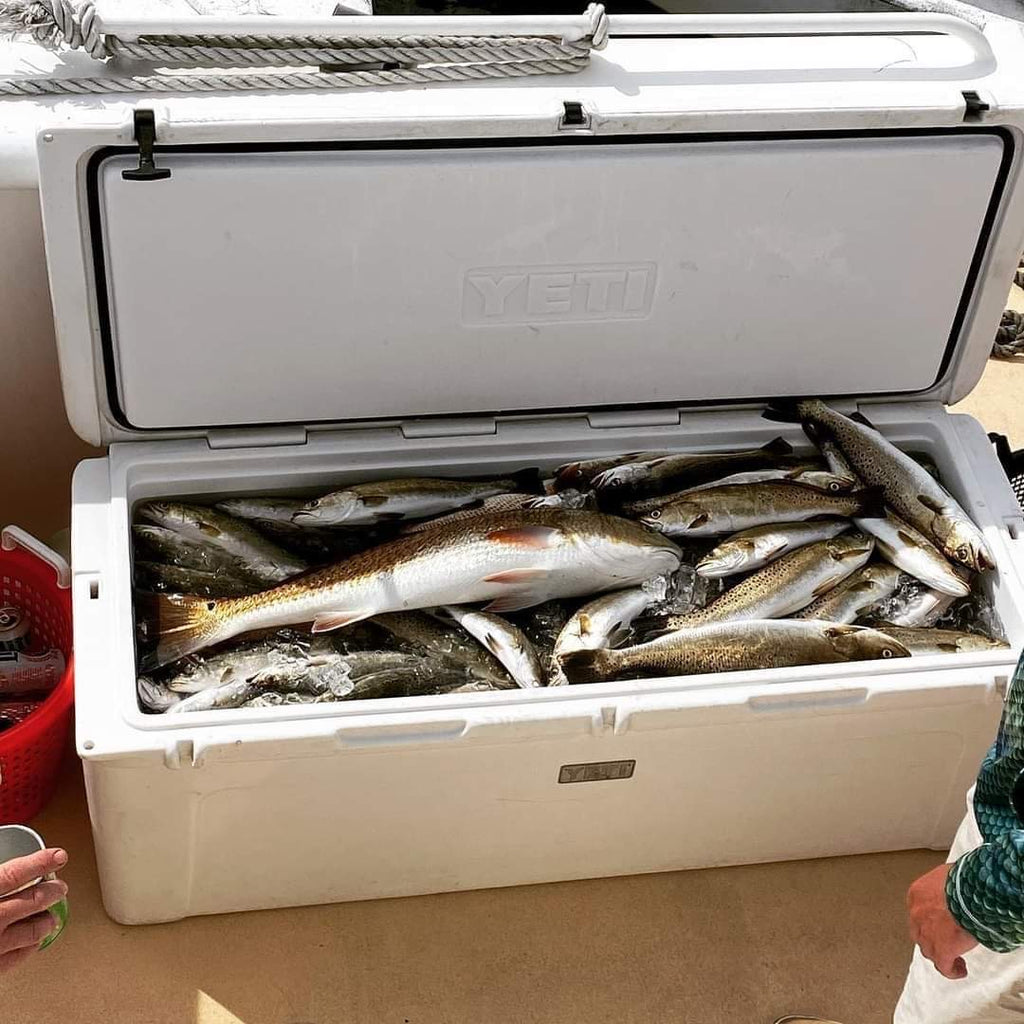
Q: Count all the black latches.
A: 3